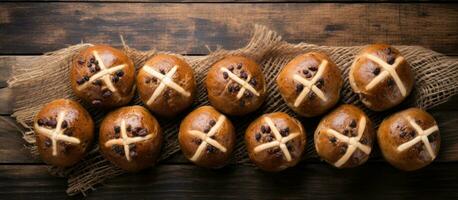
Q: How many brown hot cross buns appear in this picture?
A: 11